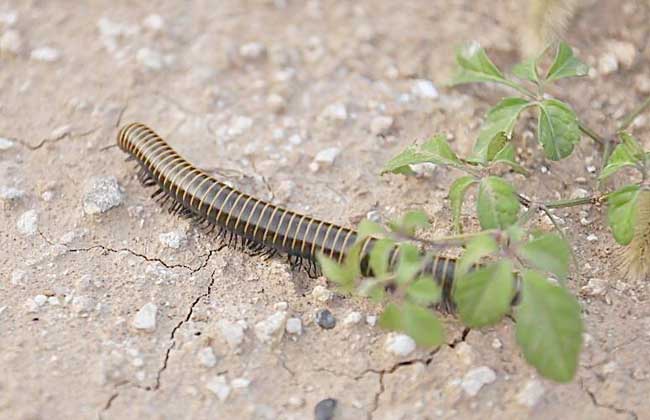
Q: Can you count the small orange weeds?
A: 0